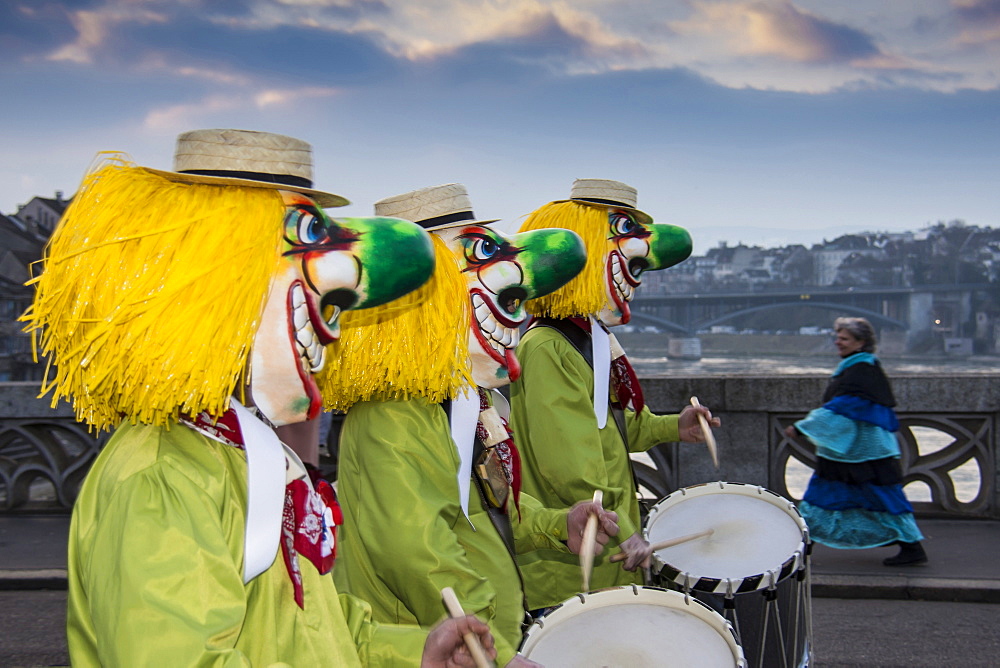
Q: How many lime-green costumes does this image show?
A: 3